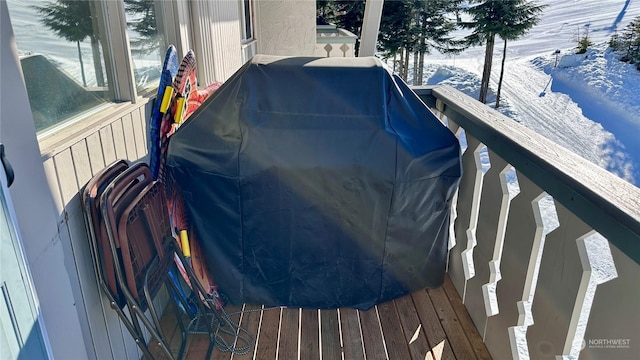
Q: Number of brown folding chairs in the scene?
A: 2